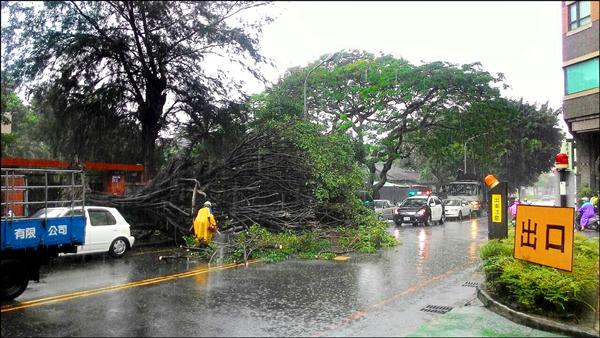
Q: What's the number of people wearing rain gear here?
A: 3